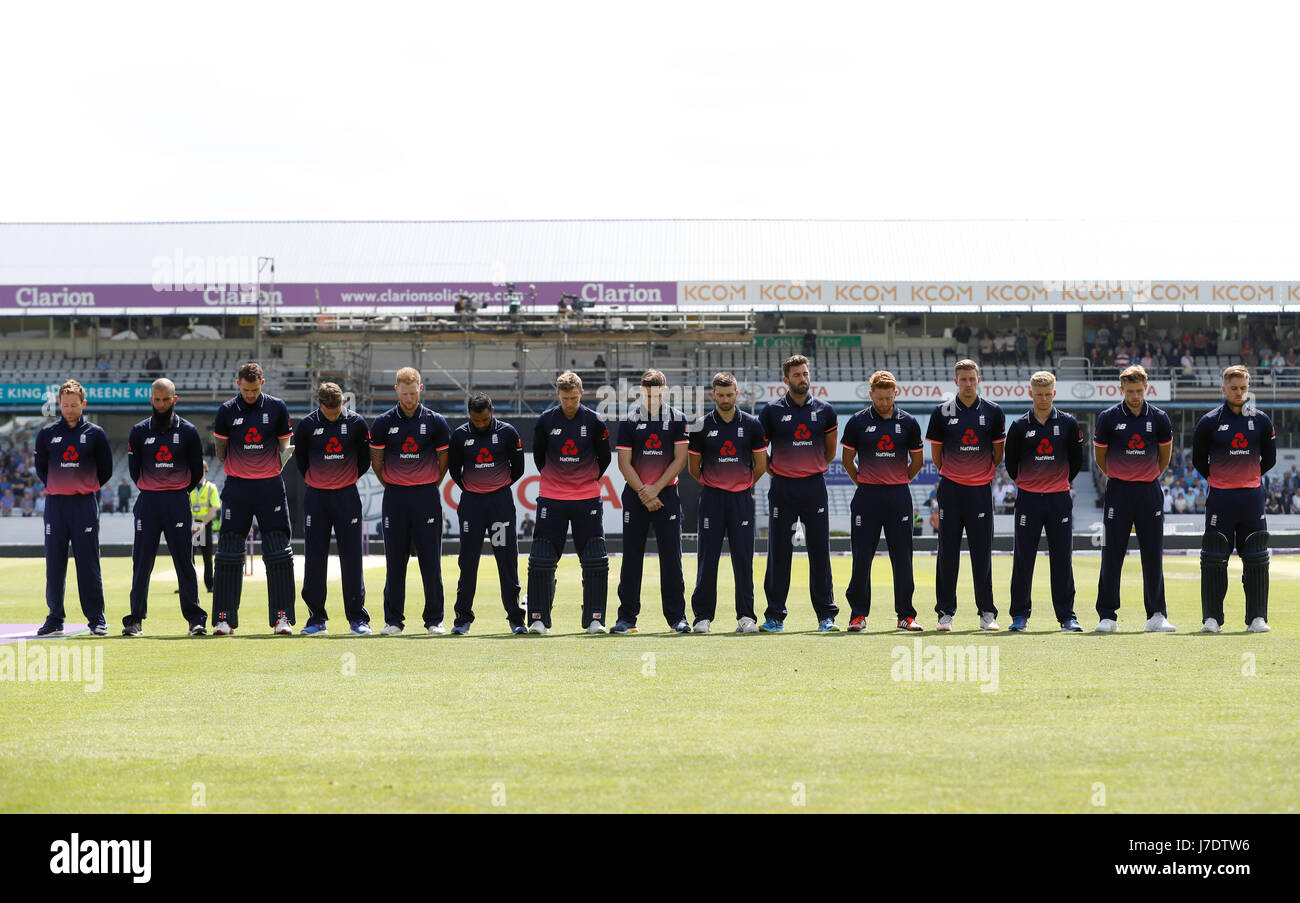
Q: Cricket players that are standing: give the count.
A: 15